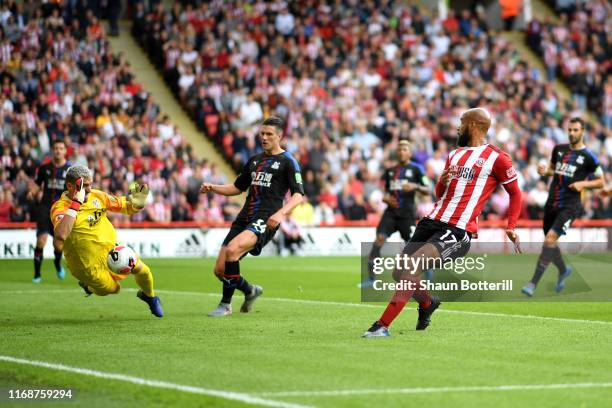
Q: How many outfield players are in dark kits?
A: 4